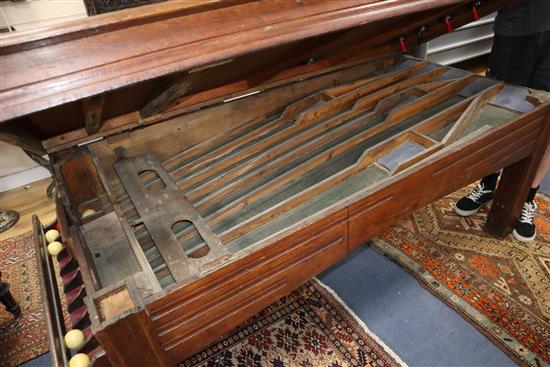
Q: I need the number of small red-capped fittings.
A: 3